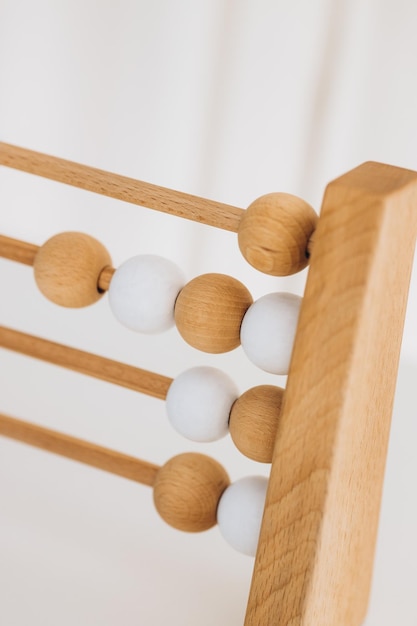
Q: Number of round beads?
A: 9